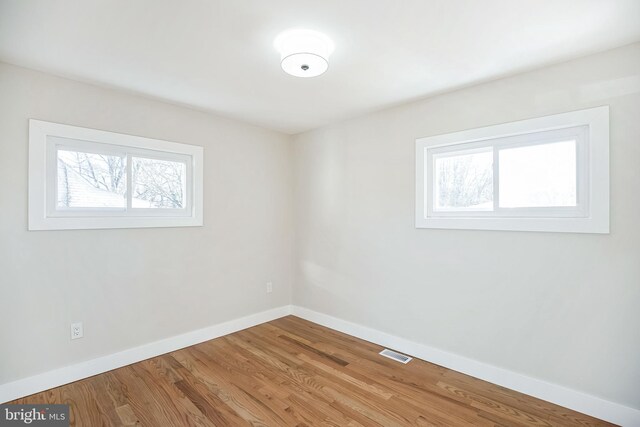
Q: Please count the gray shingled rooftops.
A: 1